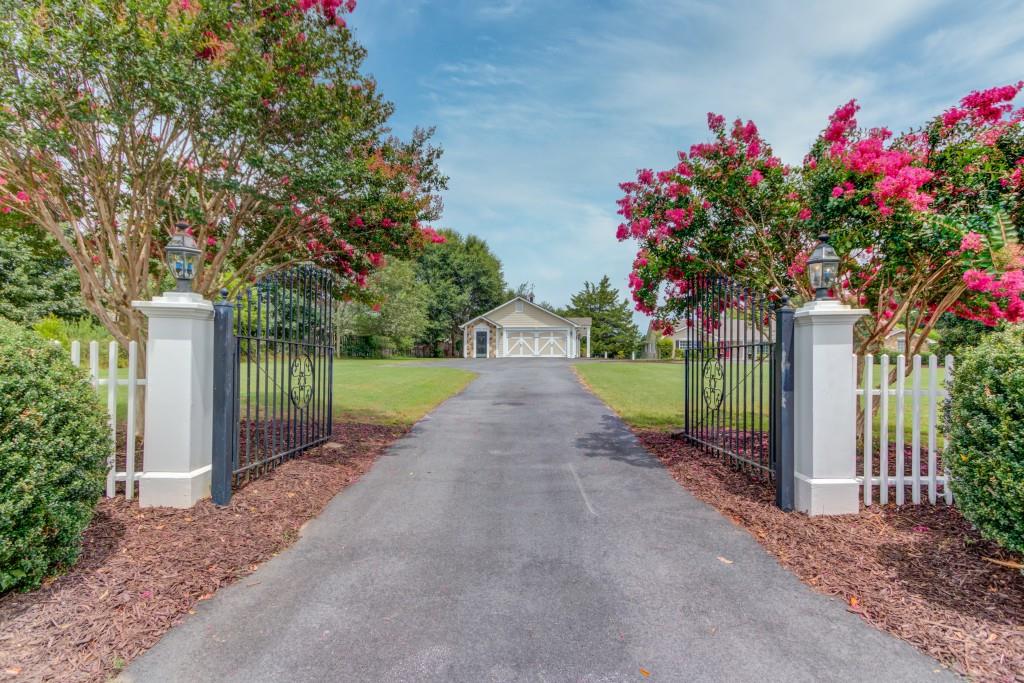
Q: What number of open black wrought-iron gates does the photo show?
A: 2